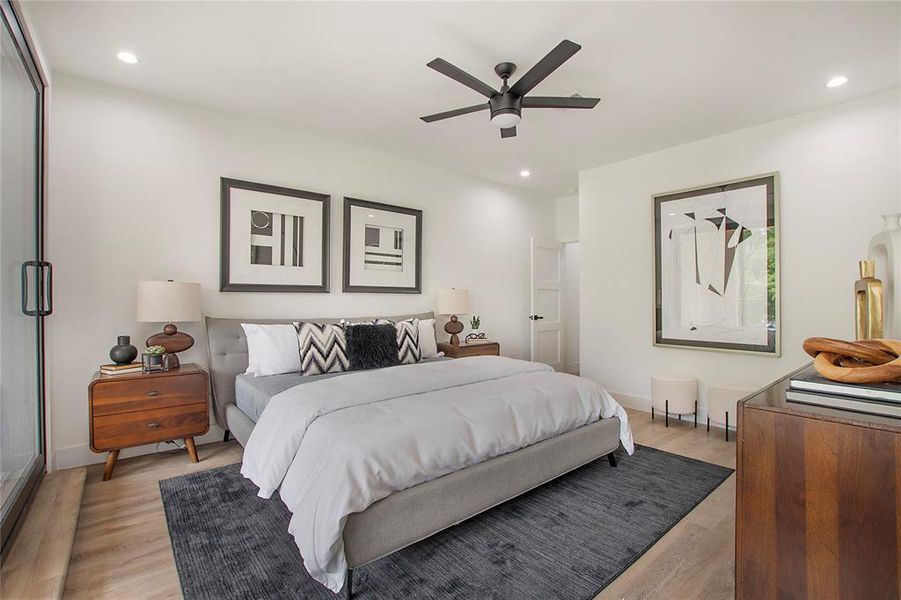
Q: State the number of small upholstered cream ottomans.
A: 2